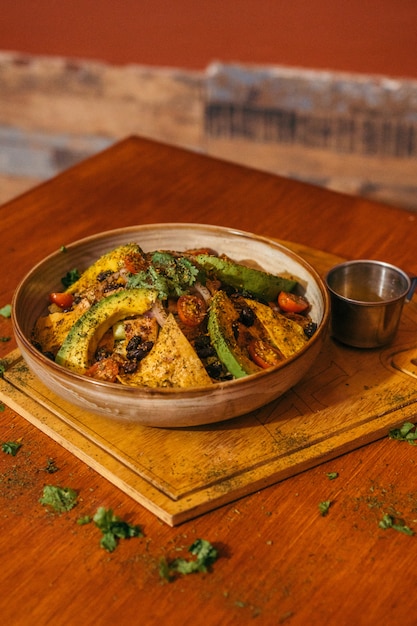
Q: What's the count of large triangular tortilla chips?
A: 2